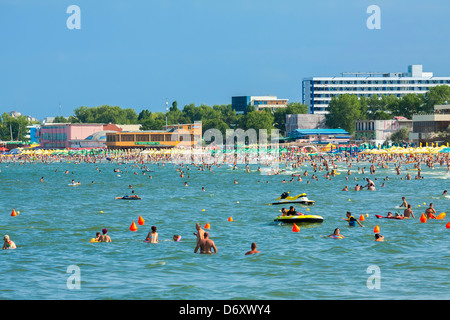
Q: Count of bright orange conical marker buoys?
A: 10